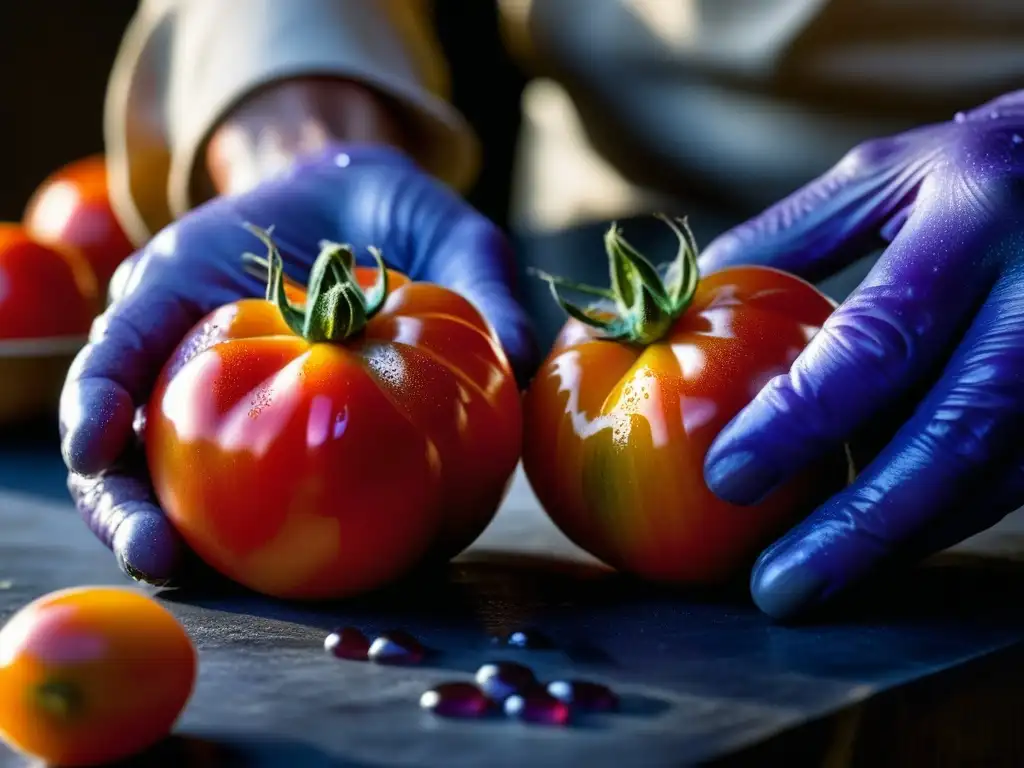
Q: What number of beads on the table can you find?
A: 7